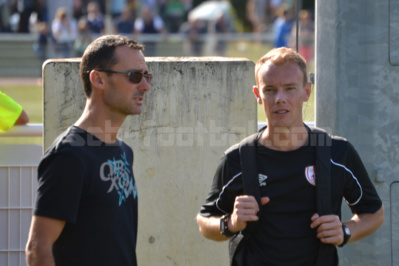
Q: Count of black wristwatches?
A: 2